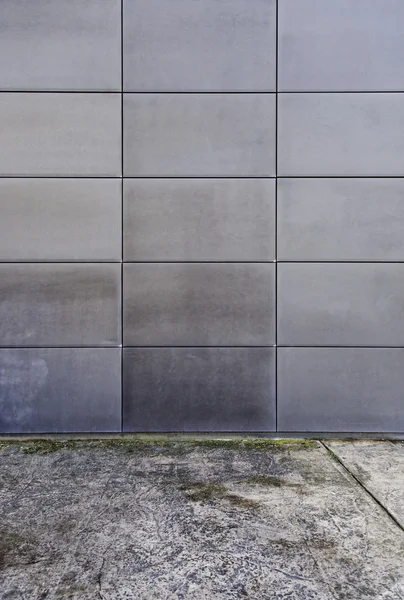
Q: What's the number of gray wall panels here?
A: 15